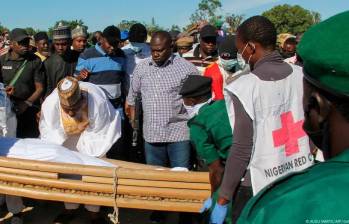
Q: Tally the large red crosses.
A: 1